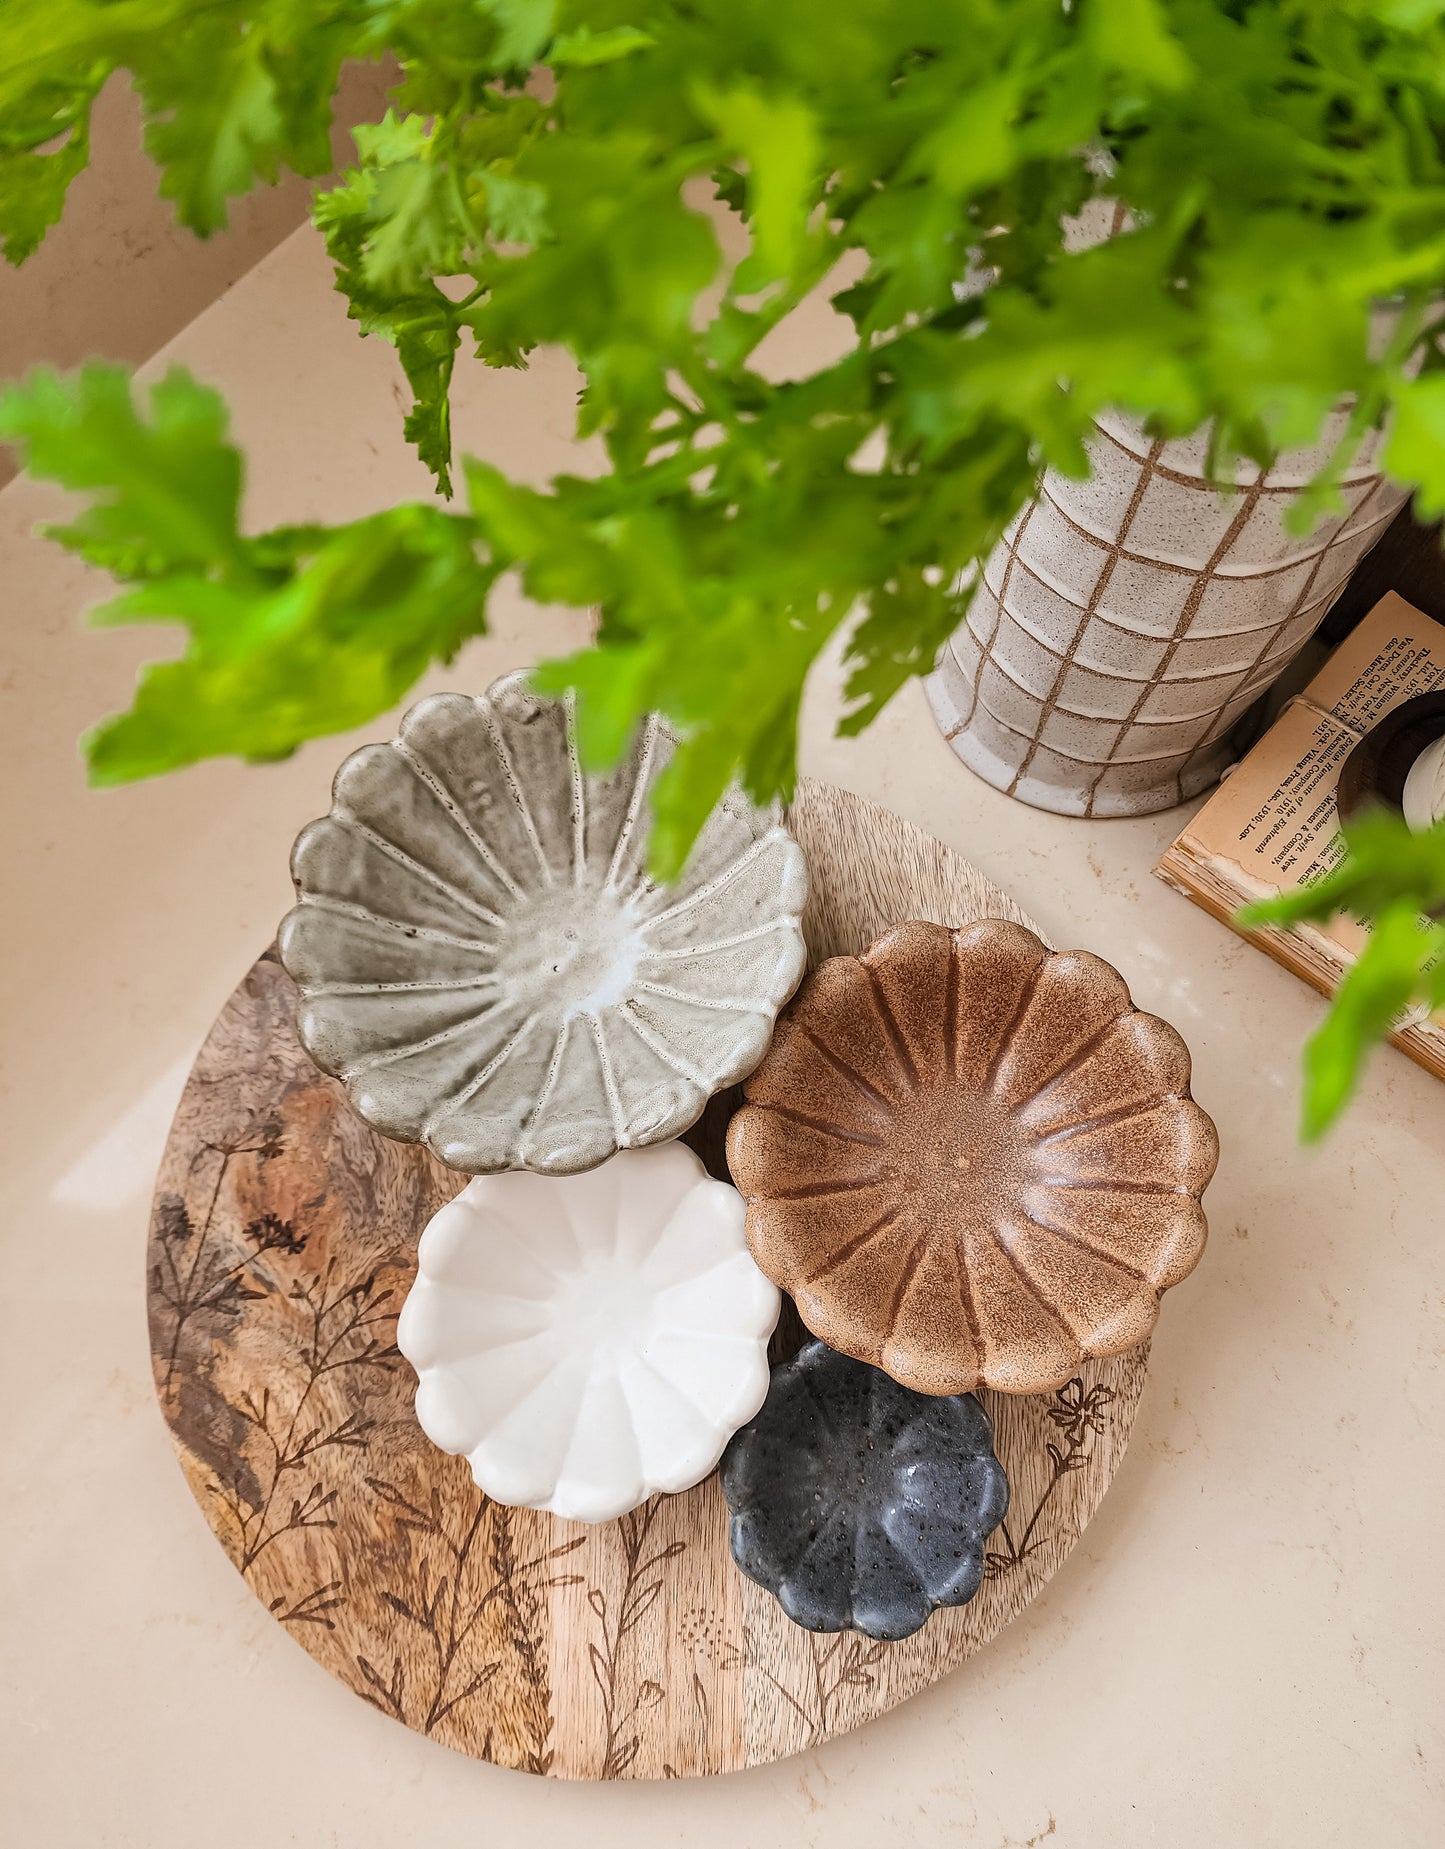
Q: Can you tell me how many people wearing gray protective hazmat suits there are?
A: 0